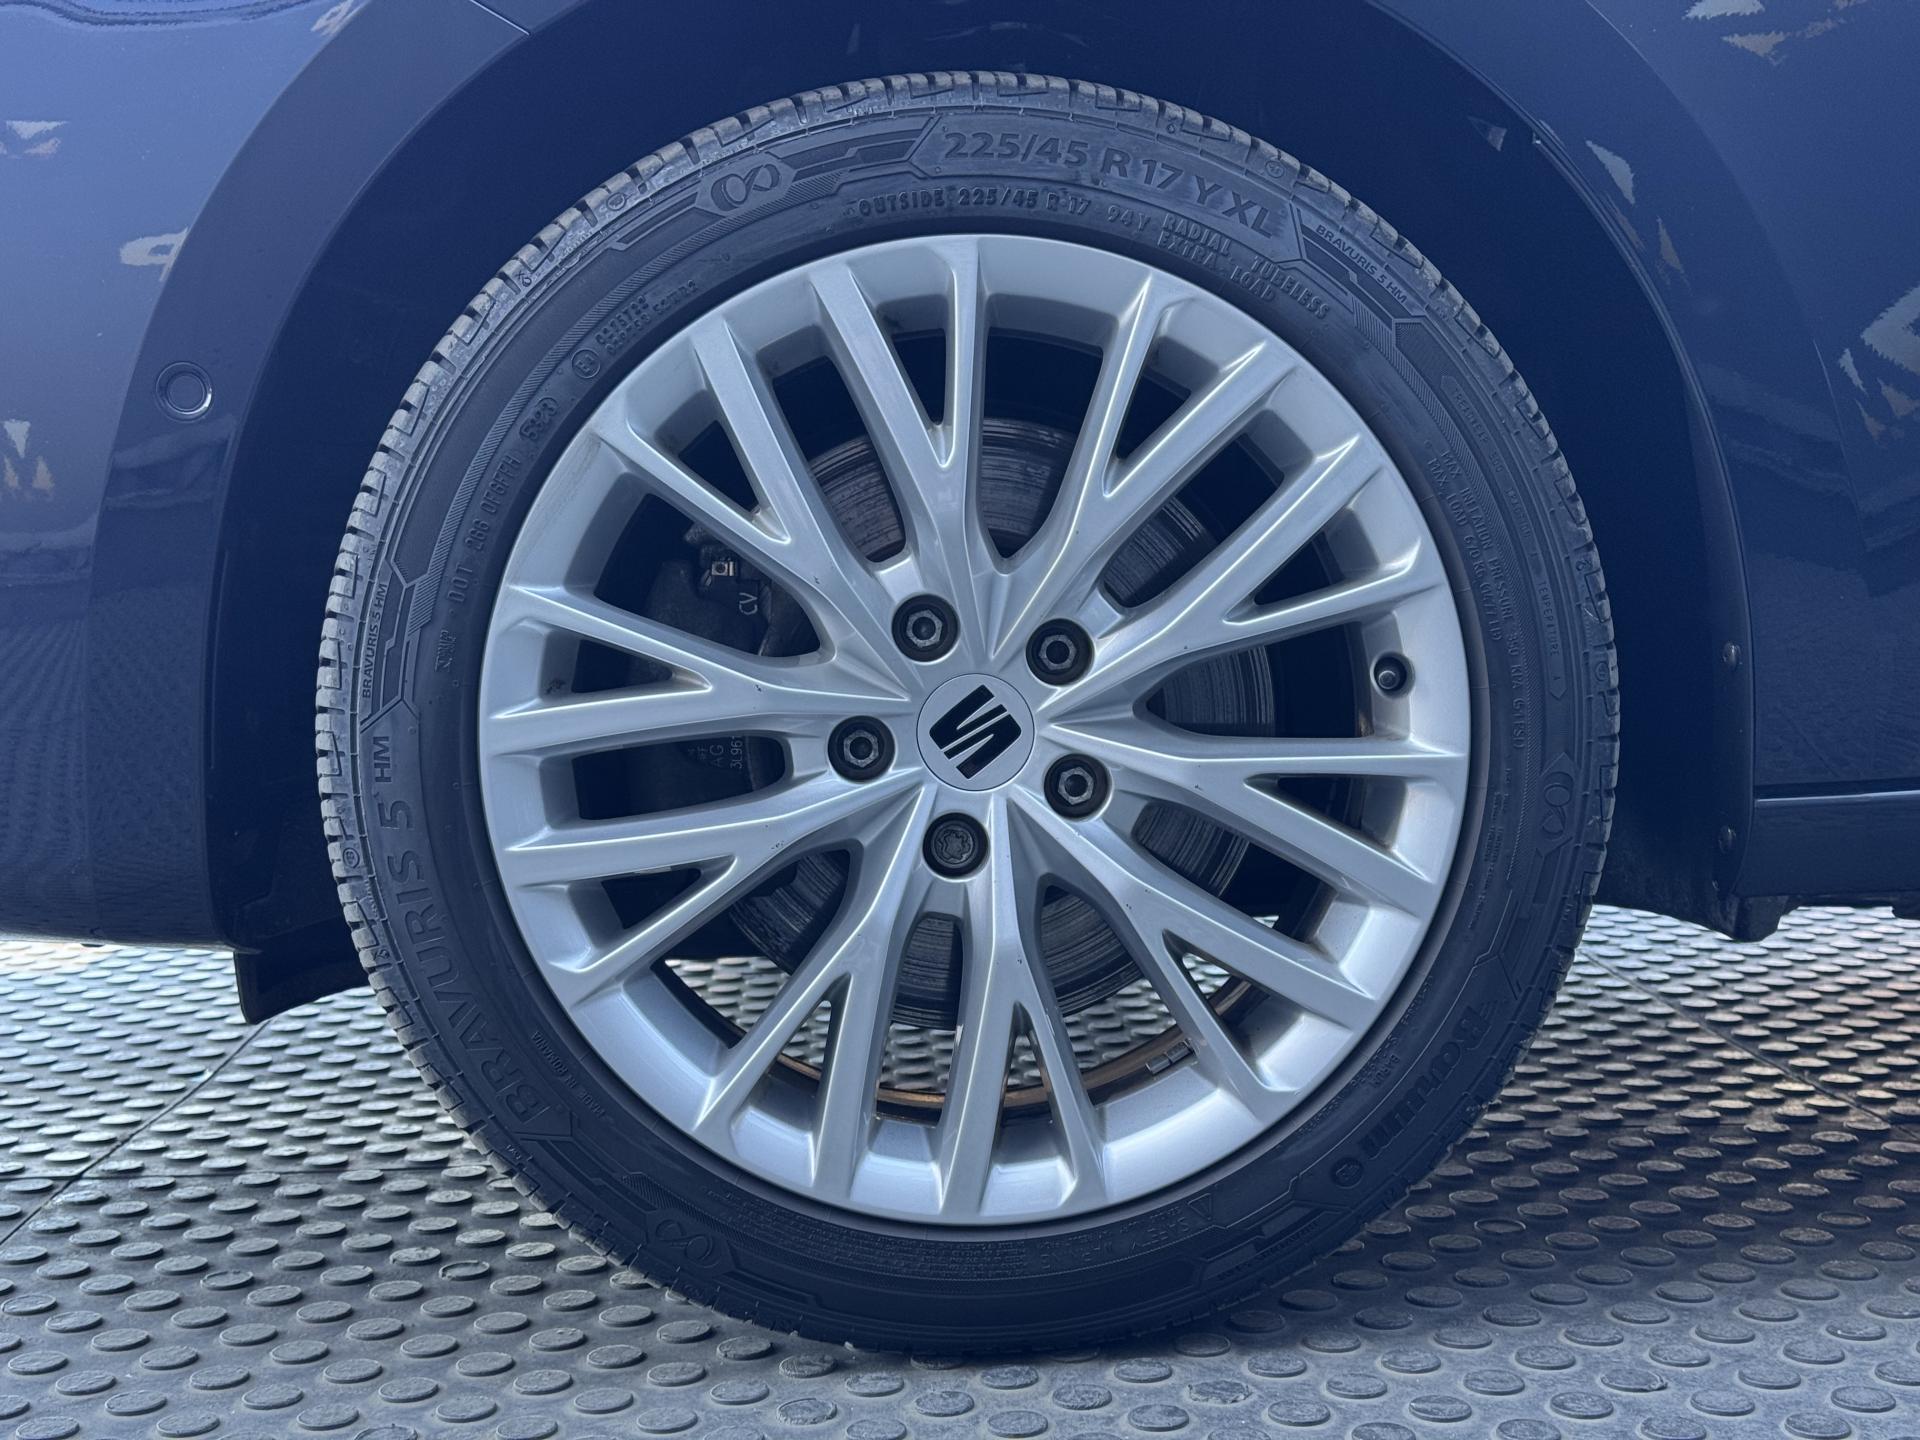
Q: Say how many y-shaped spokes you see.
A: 10